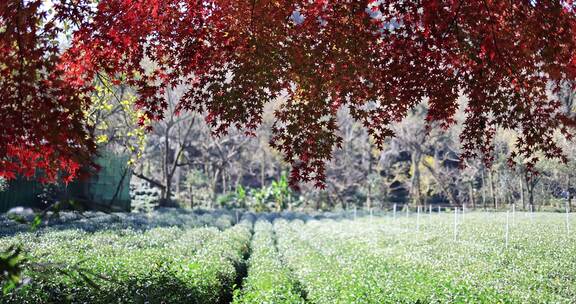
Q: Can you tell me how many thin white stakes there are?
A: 13